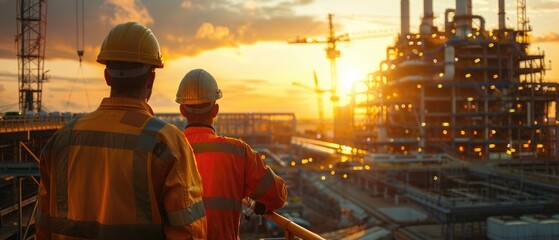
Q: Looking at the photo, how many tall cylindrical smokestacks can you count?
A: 4